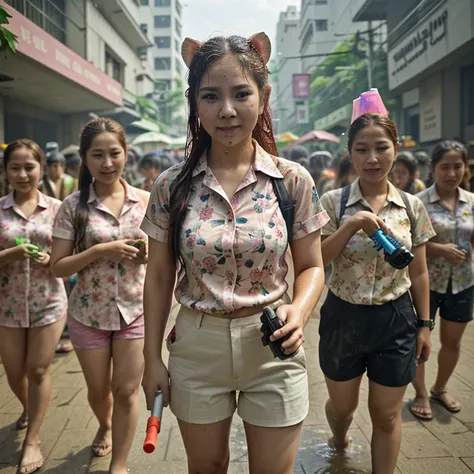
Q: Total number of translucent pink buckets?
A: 1